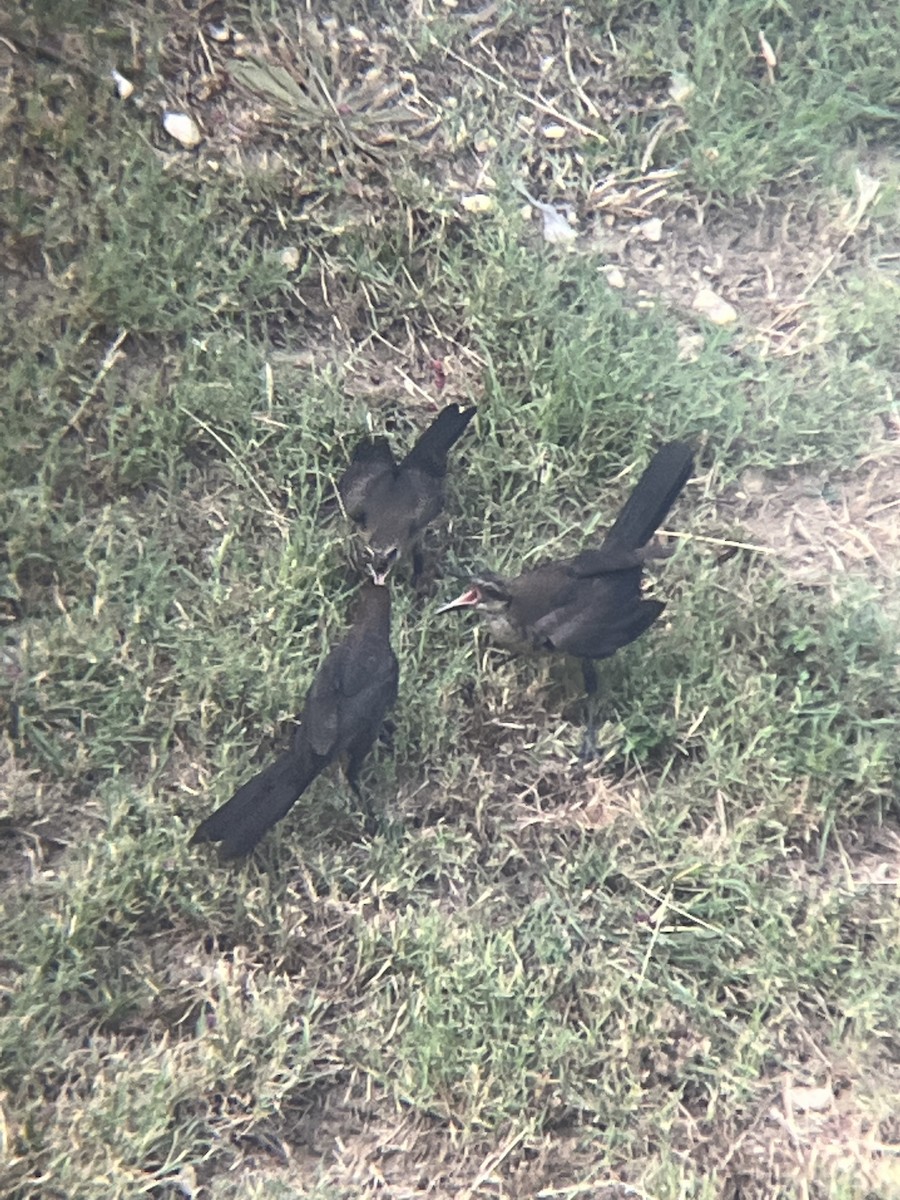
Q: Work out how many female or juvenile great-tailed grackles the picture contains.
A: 3